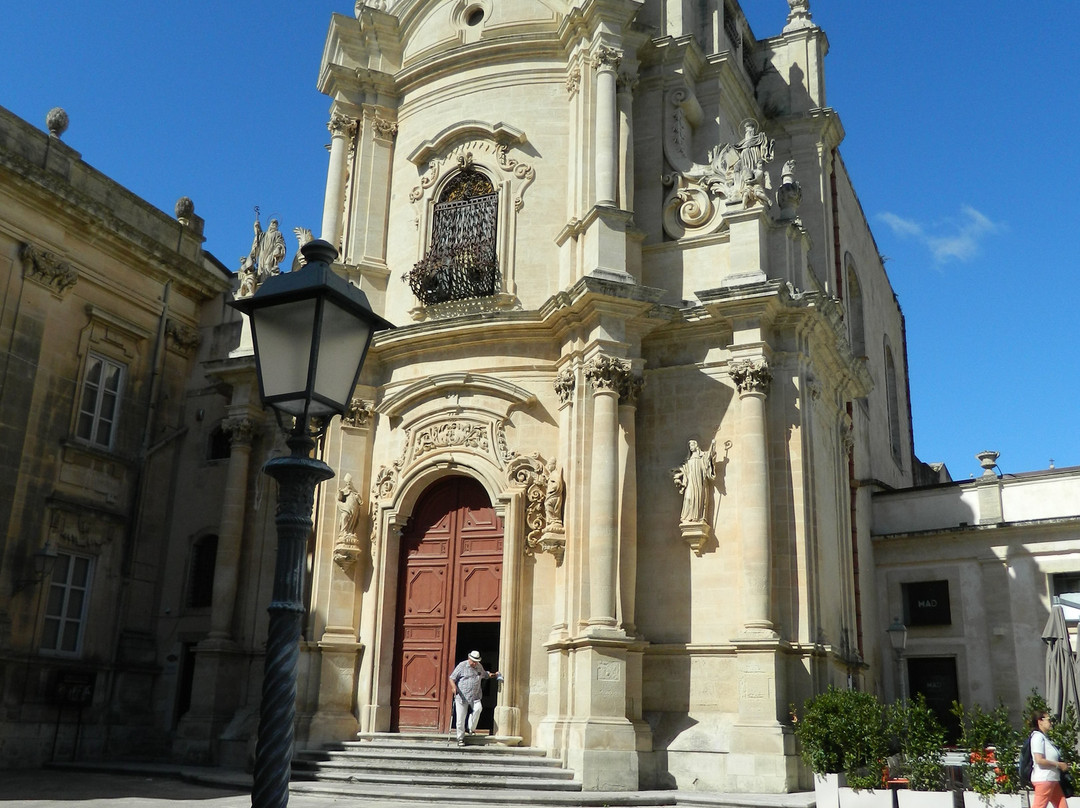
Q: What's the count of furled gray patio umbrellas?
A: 1